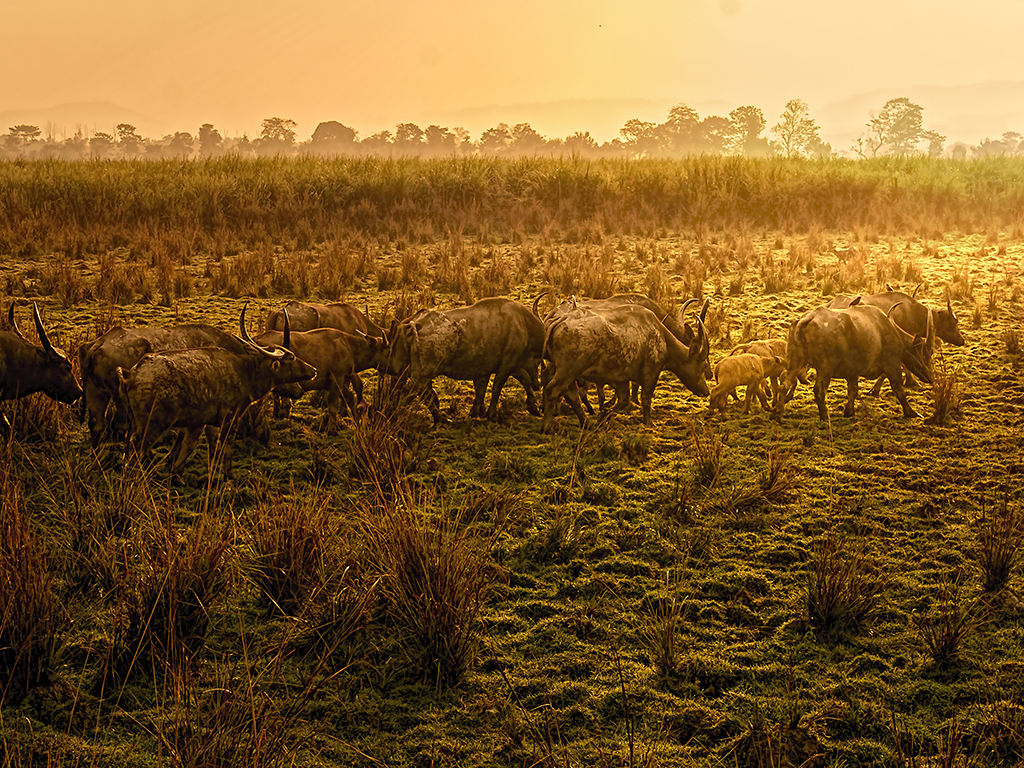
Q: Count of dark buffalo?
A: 10